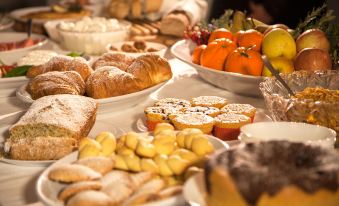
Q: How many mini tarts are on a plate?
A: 7